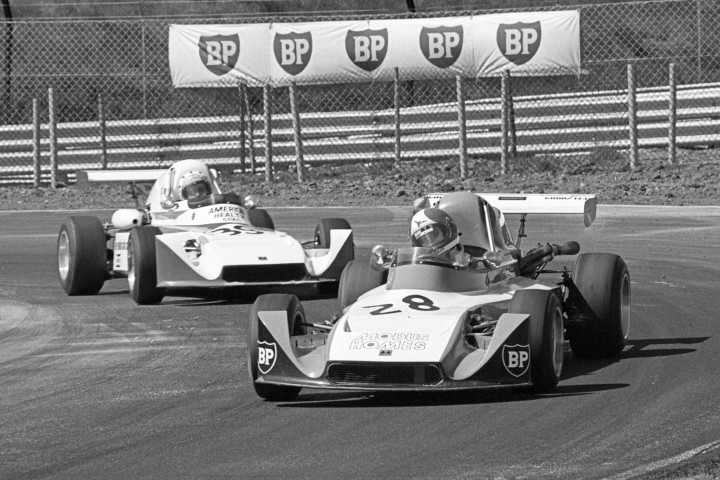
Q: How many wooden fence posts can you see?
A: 13